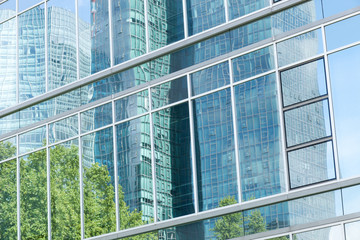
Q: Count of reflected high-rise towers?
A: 3